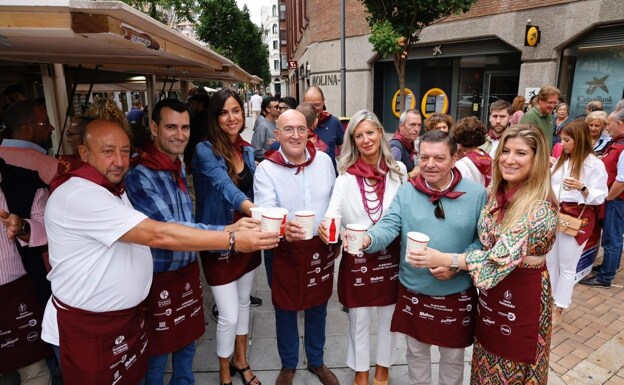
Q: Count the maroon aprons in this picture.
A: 8